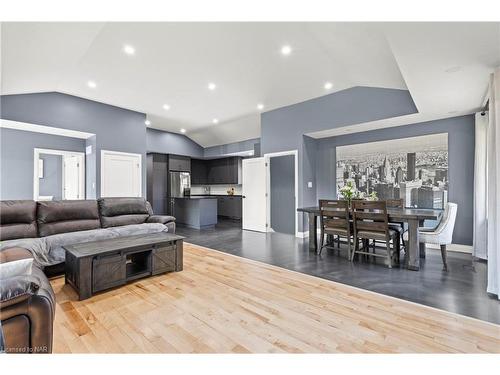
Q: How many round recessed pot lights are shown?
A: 10